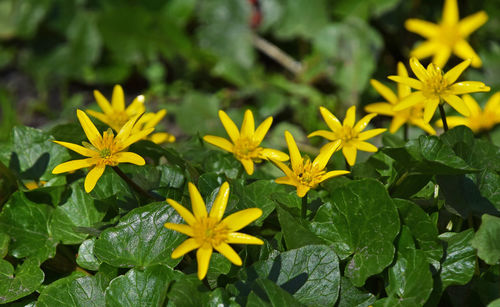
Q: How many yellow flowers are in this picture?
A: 11